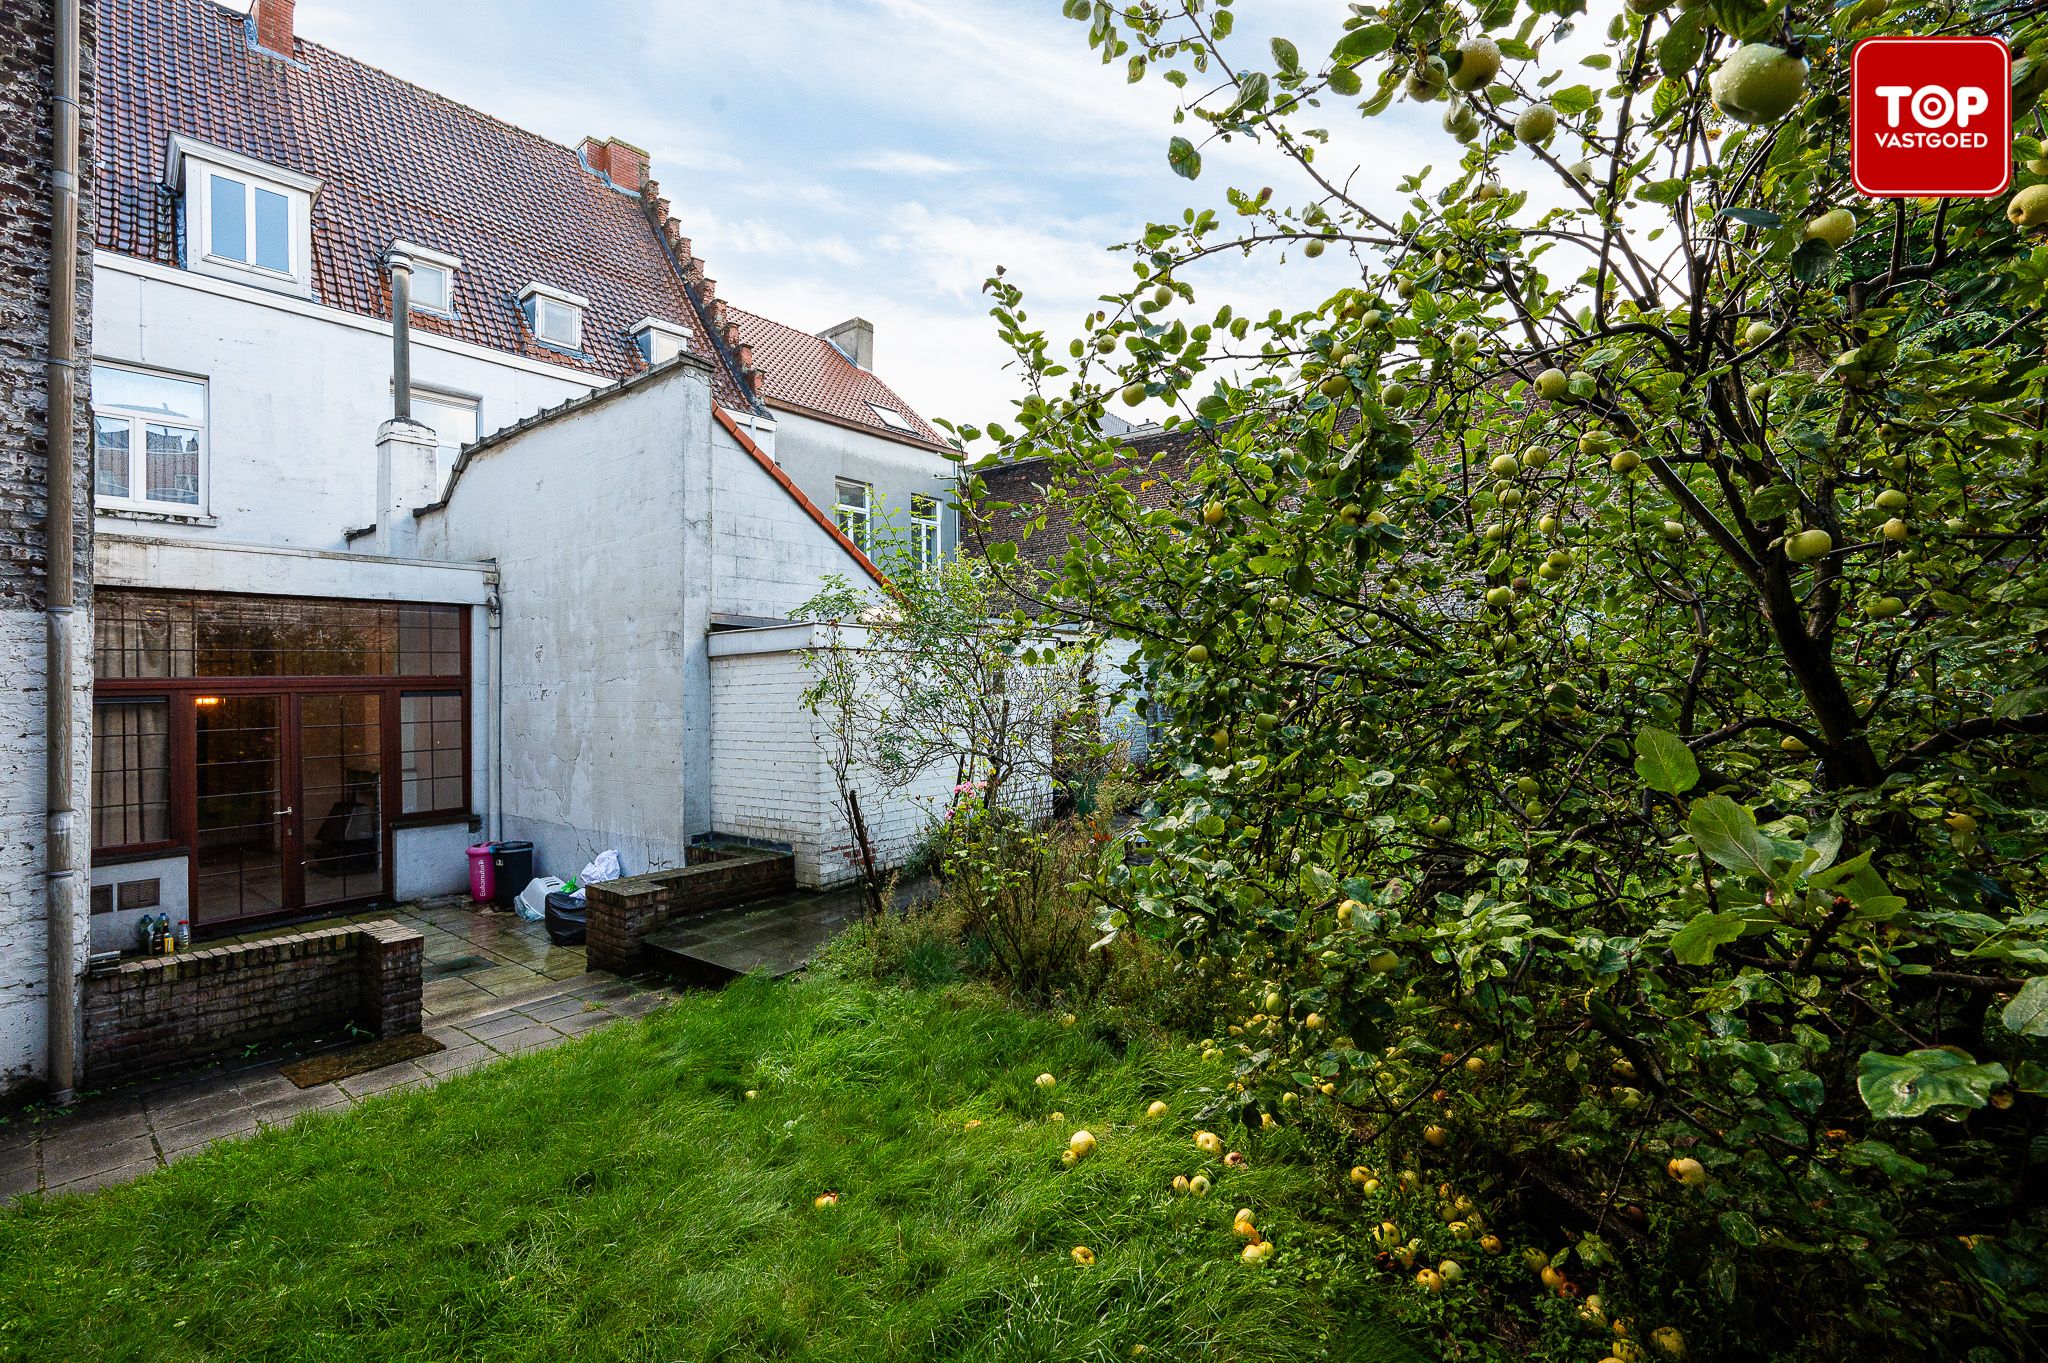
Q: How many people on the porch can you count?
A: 0